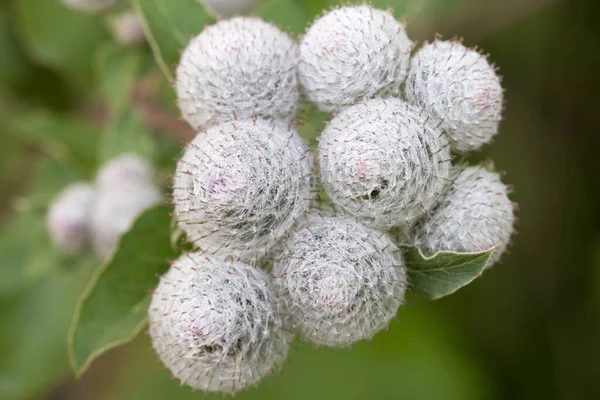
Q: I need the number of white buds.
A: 8